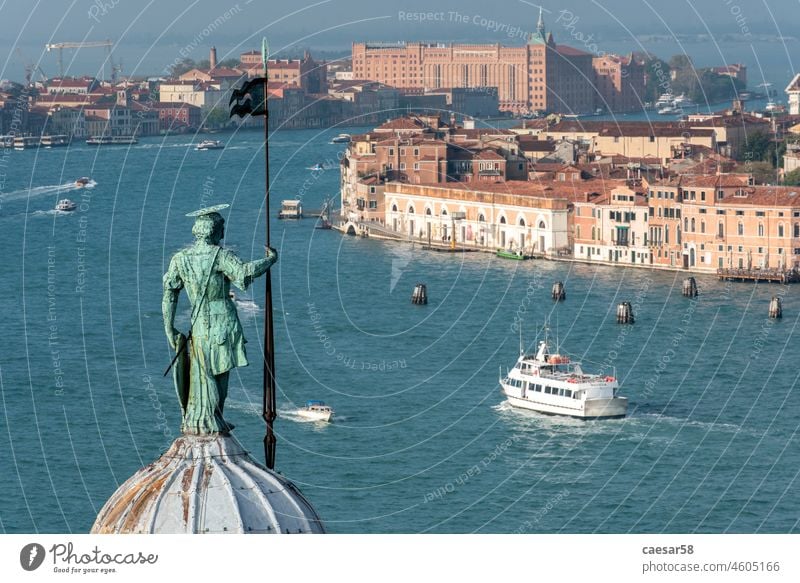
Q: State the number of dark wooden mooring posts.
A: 5